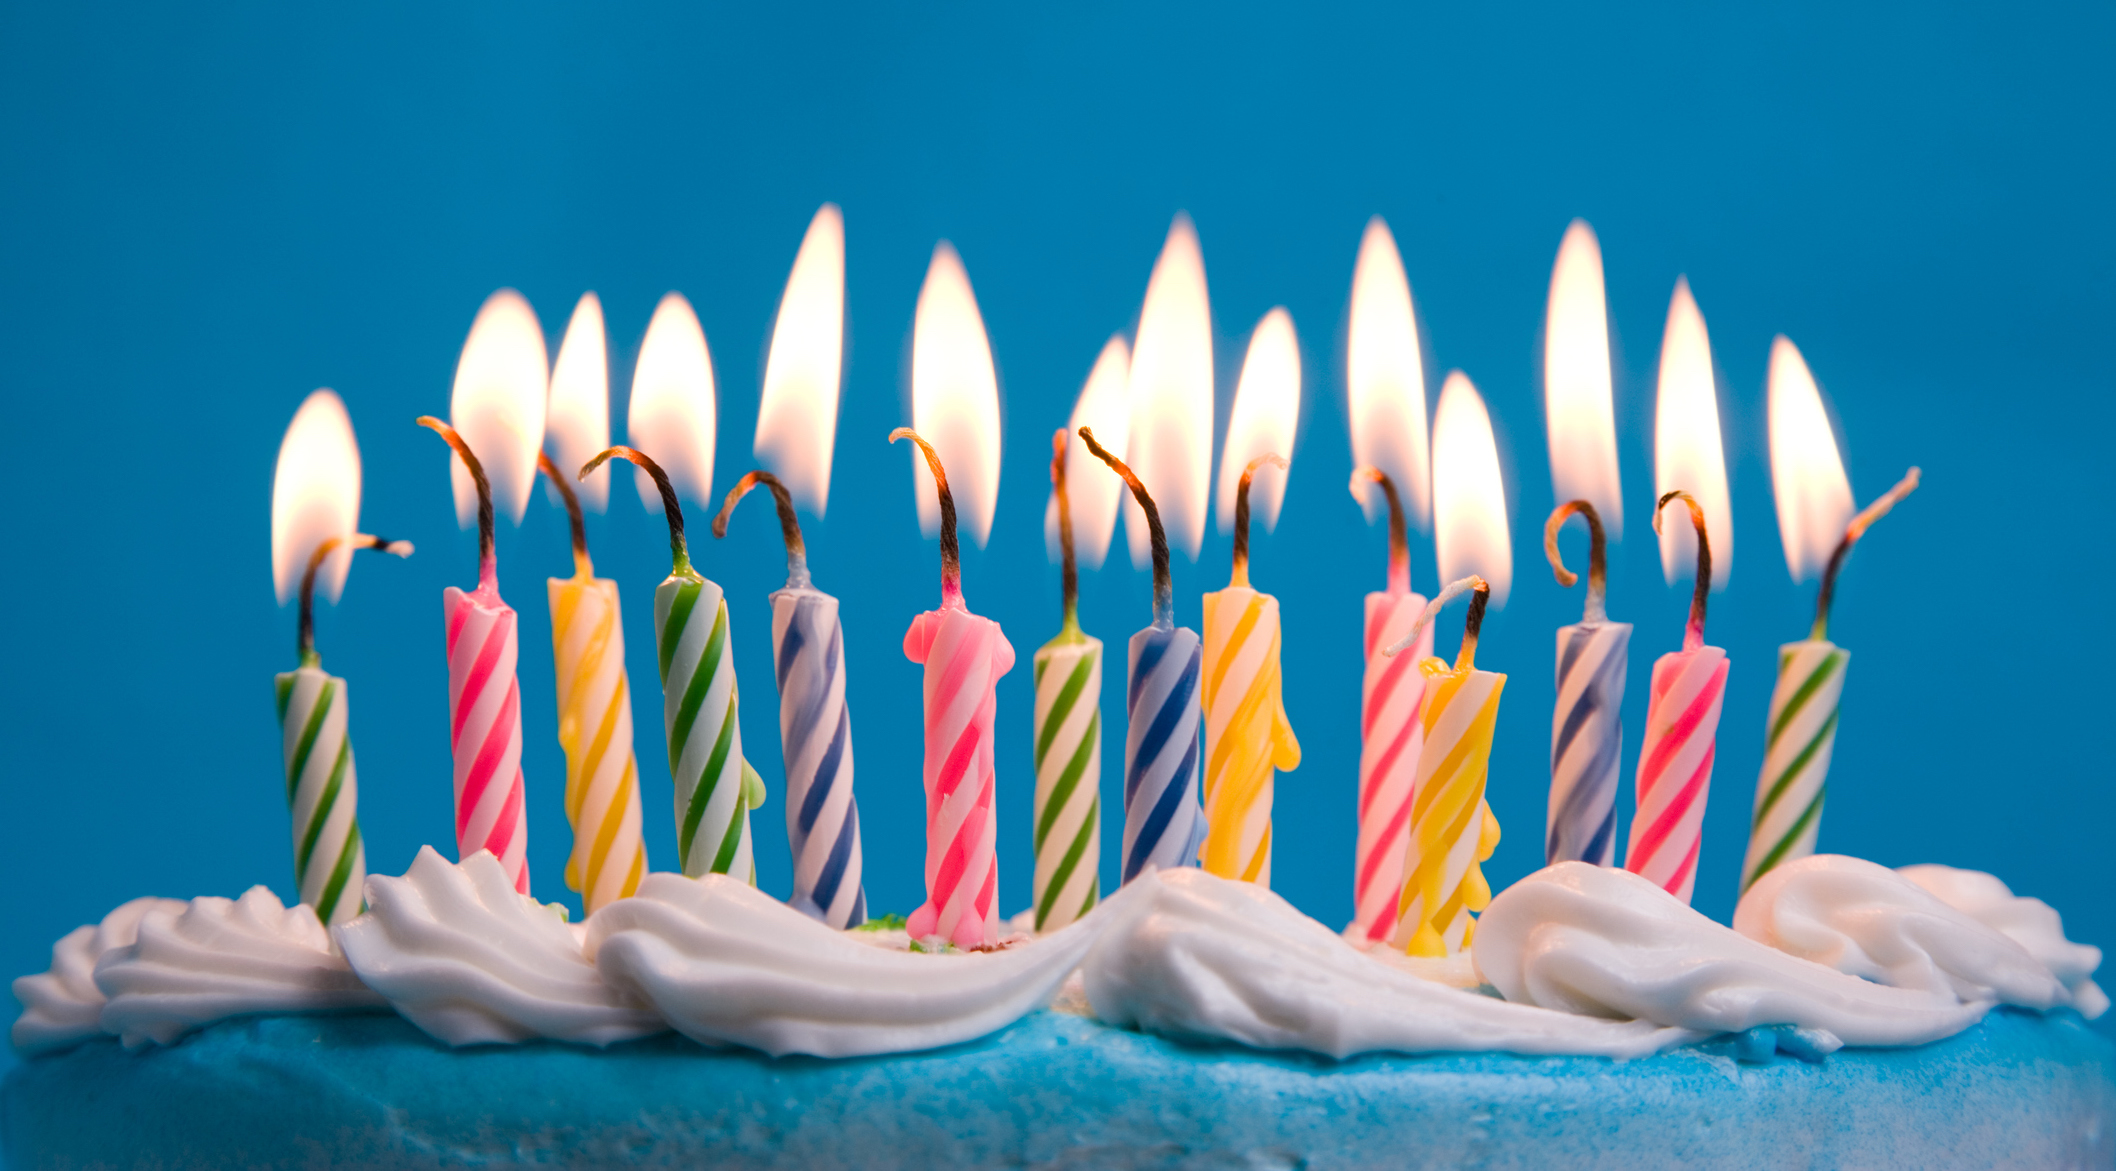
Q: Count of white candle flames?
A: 14